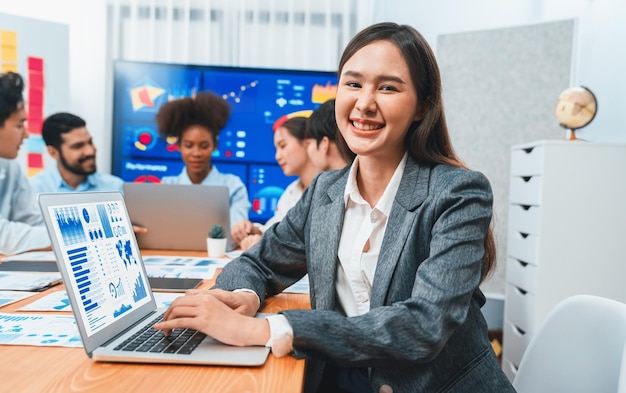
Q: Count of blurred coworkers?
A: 5